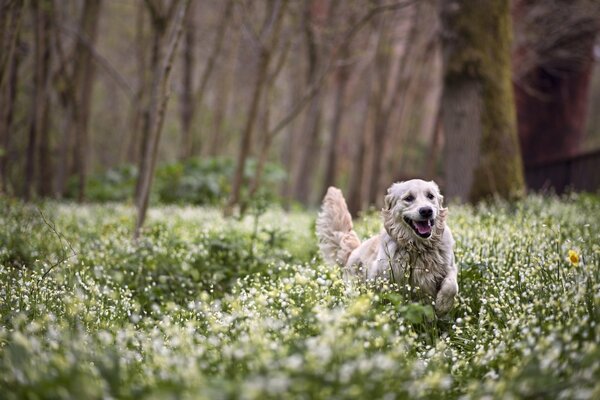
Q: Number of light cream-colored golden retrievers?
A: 1